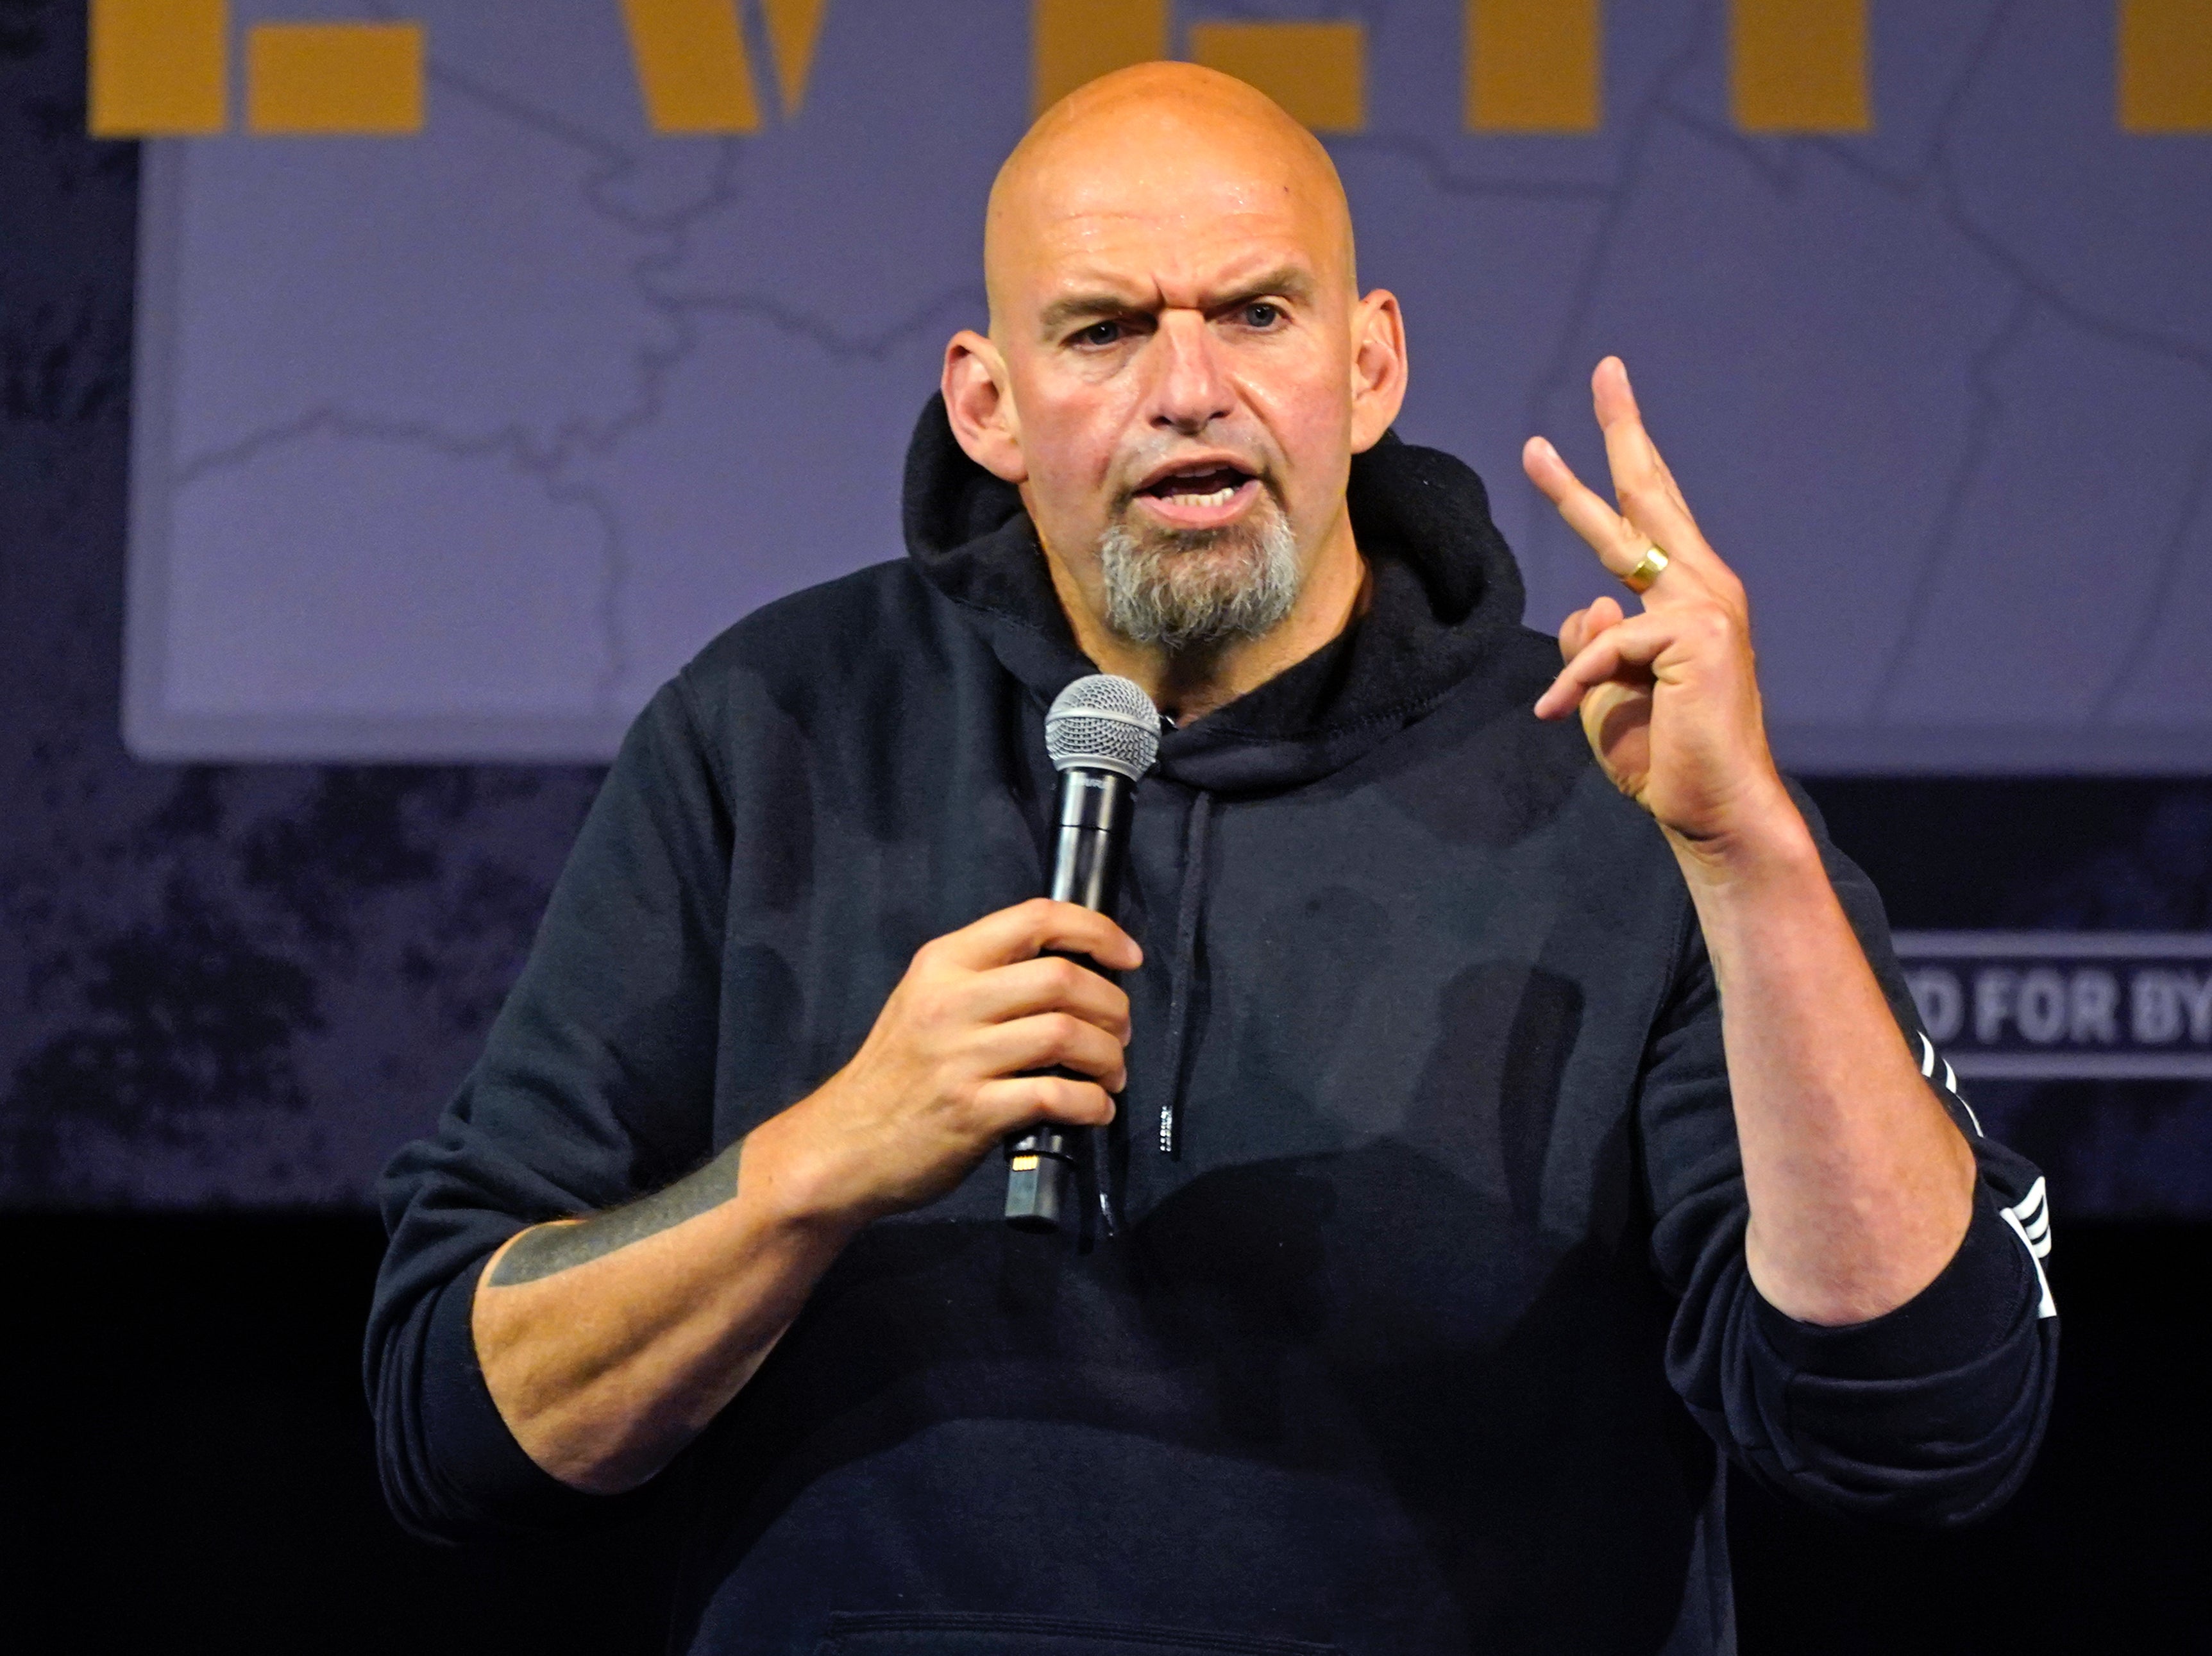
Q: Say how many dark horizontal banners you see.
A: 1